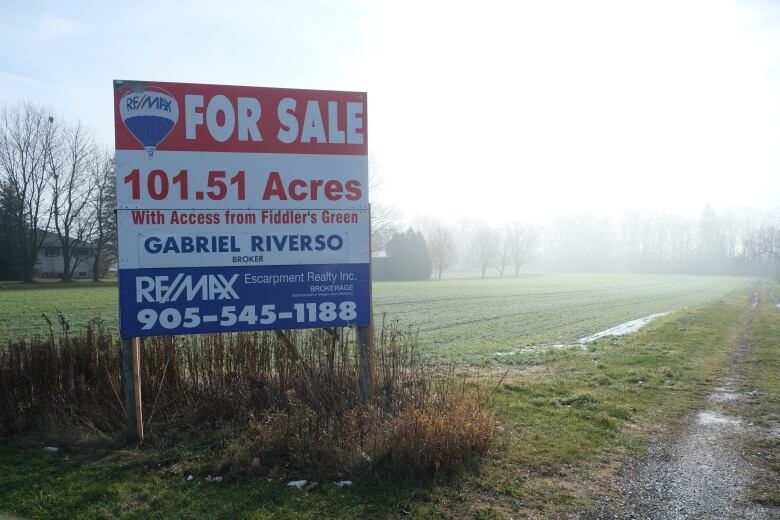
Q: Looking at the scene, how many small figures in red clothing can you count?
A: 0